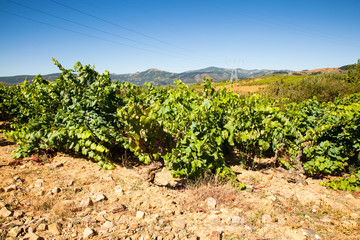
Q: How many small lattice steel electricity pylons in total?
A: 1